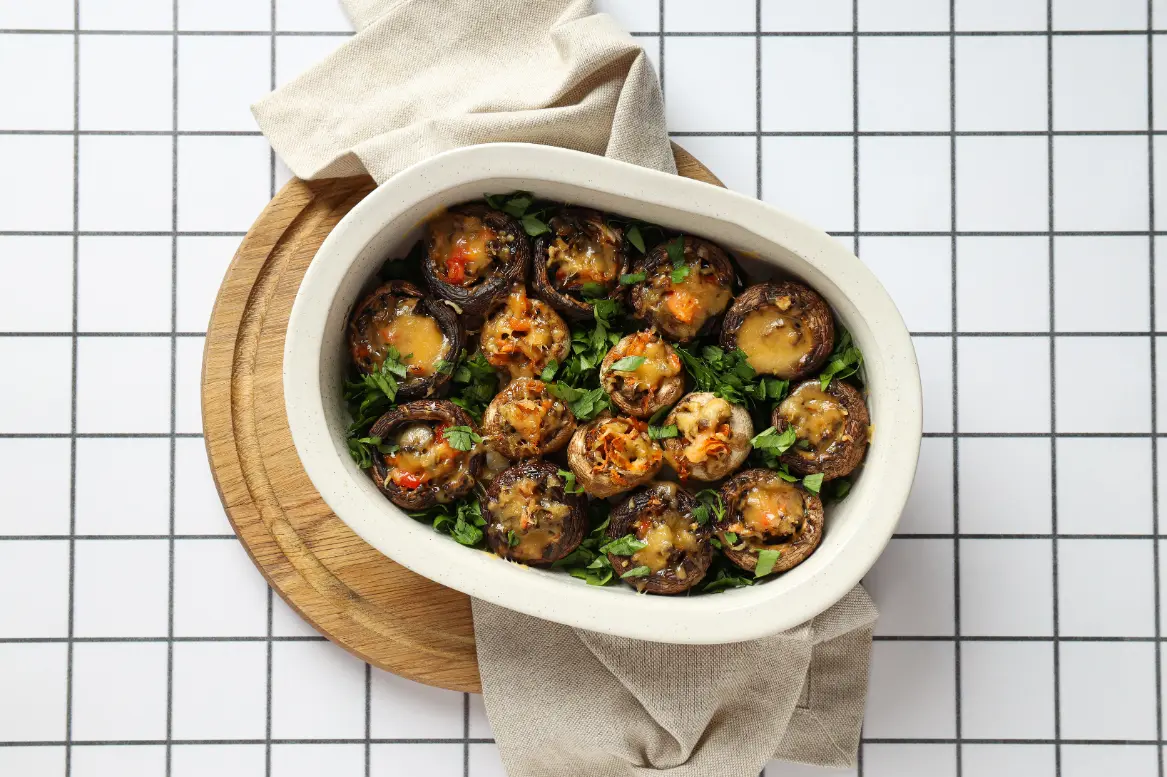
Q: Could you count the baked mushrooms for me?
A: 15